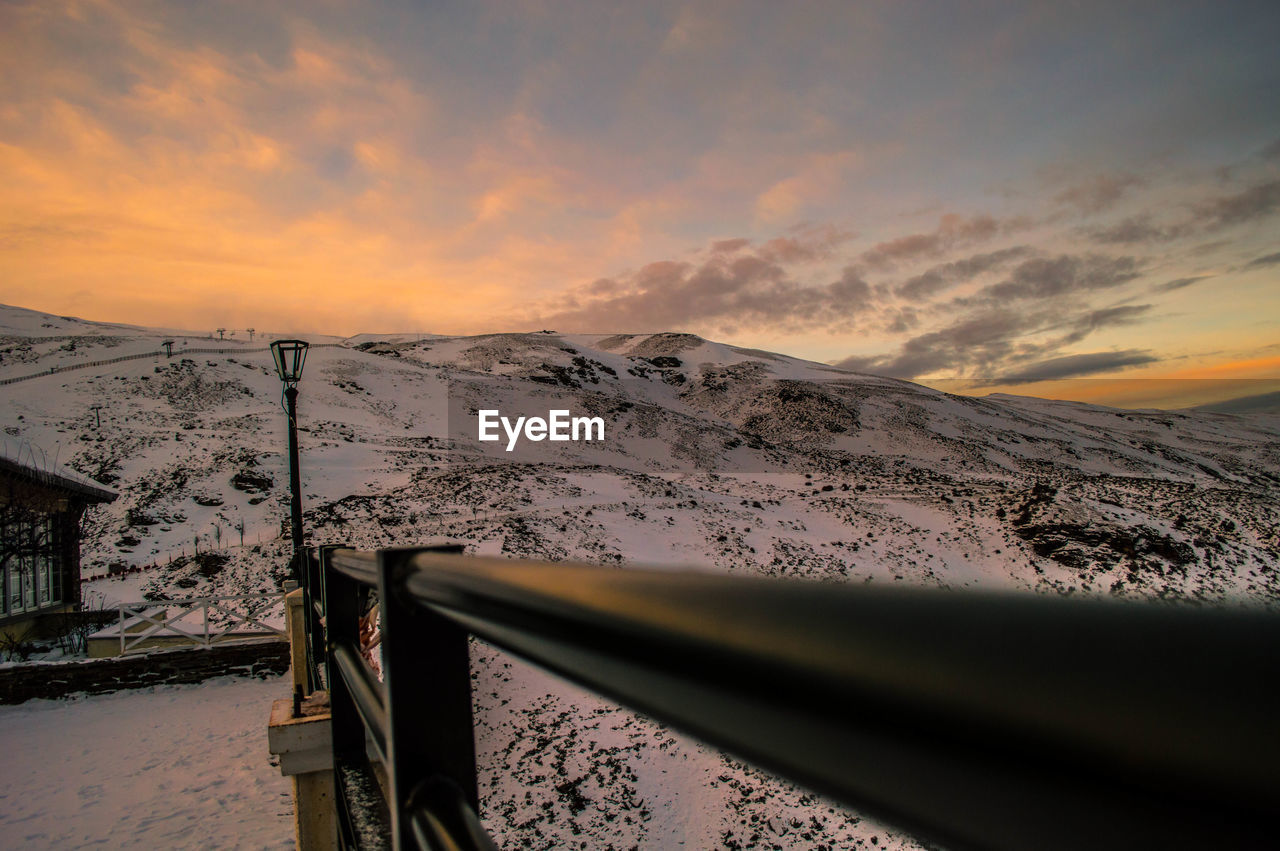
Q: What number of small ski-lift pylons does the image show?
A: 4